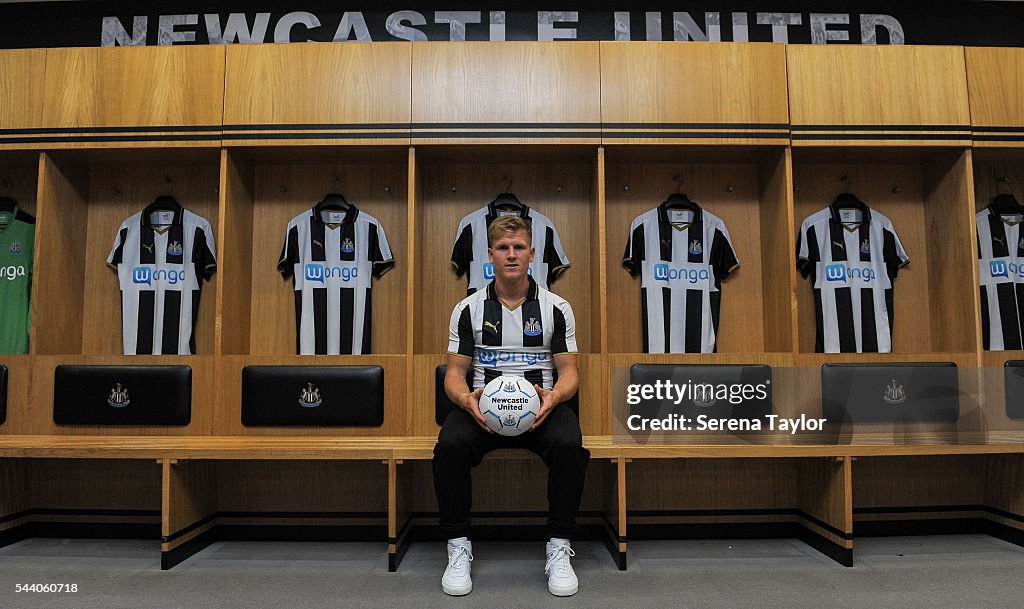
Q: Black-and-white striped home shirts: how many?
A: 7